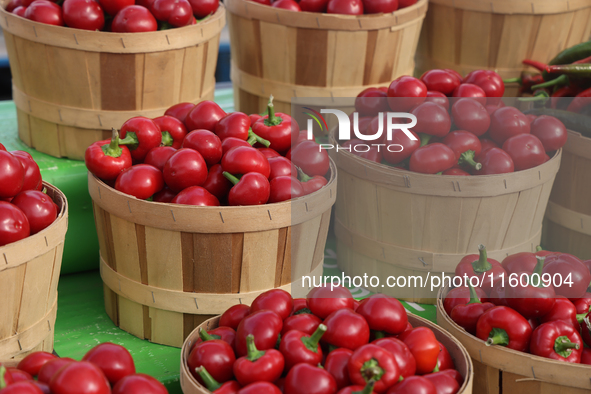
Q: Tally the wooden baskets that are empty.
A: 0